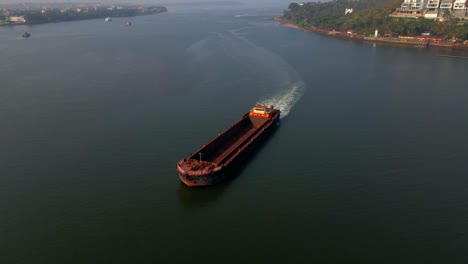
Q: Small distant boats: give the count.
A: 3